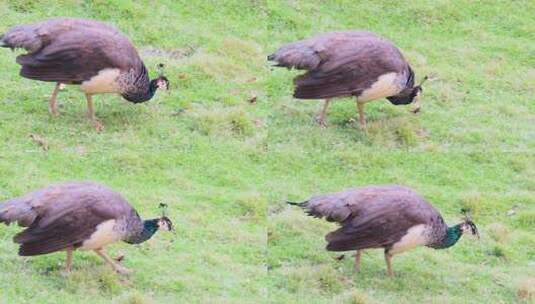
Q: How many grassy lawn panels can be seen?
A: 4